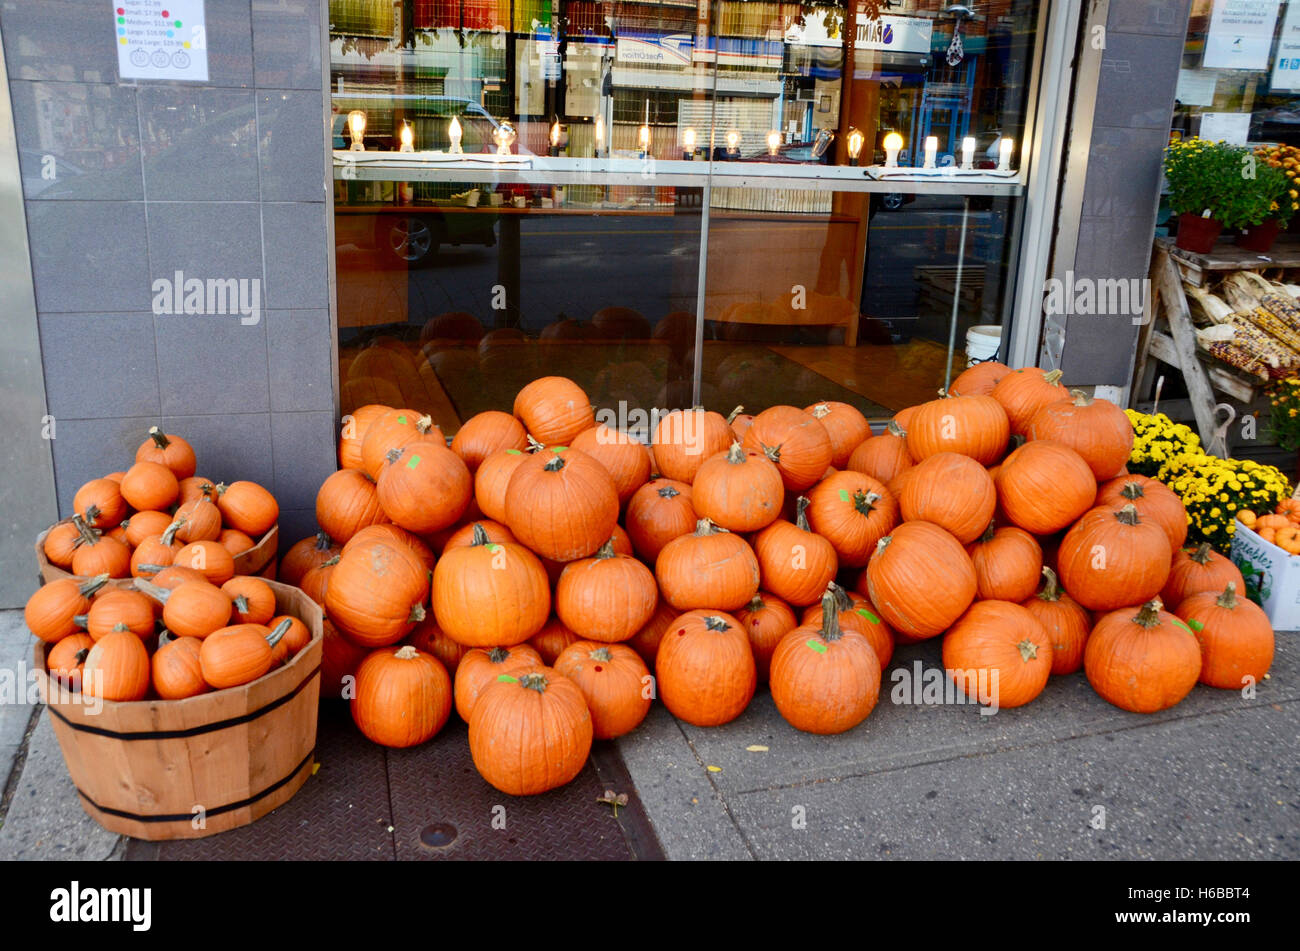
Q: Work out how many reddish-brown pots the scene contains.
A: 2